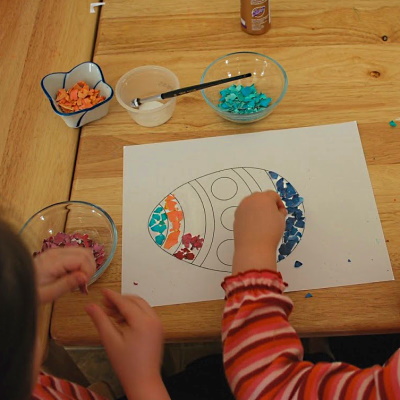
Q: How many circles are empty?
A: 3